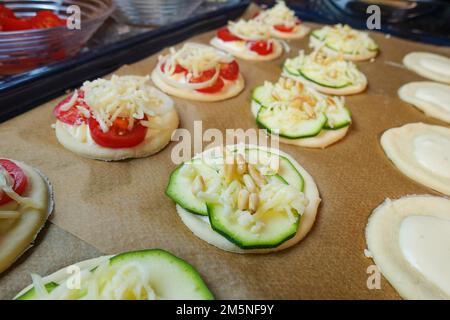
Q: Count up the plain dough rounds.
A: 4